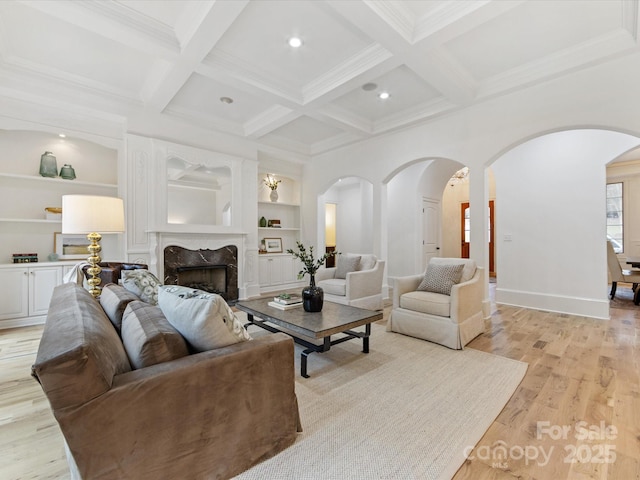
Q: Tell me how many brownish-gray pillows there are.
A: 2